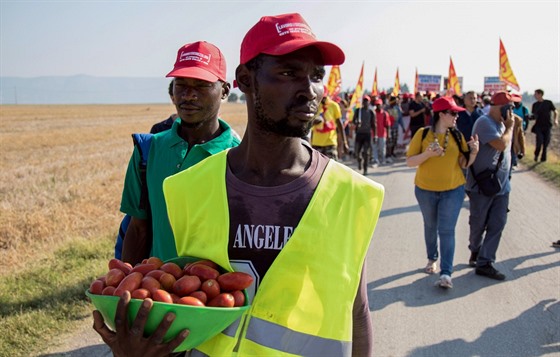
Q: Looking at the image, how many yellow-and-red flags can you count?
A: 7